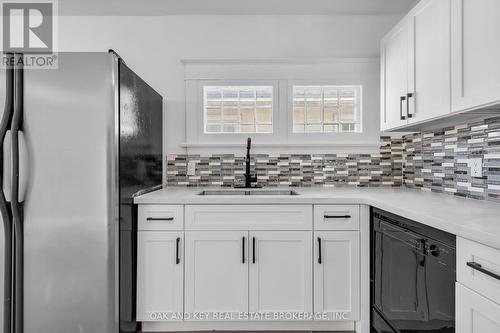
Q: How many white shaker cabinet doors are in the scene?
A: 8